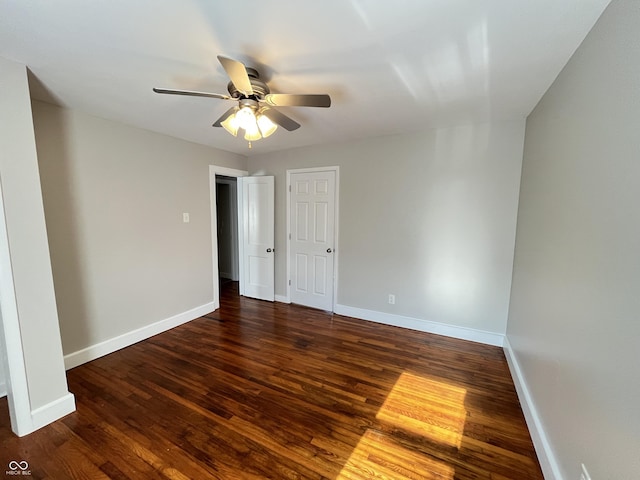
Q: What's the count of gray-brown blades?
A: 5